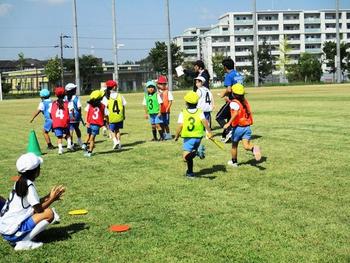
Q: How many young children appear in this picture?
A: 11